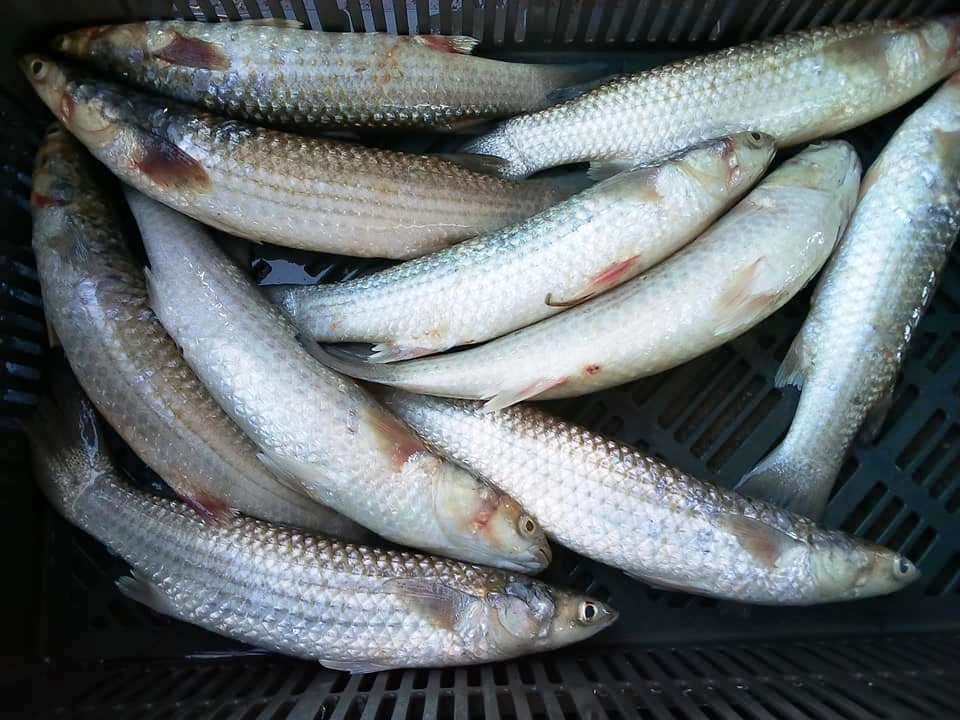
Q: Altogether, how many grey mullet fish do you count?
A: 10